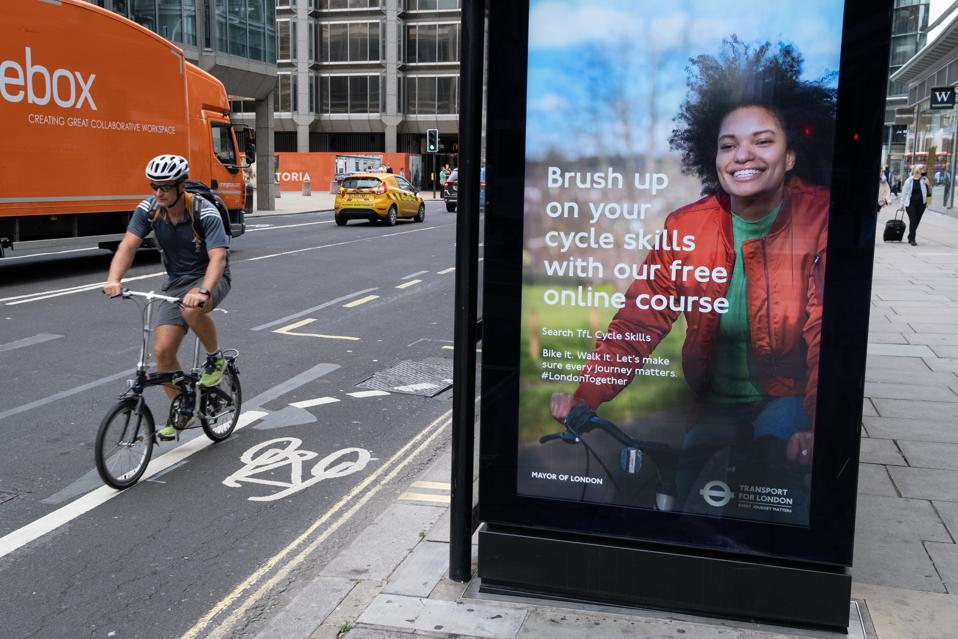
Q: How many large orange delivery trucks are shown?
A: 1